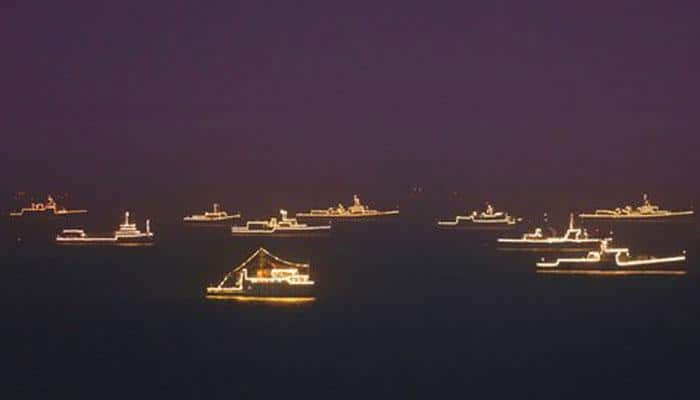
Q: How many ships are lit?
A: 10